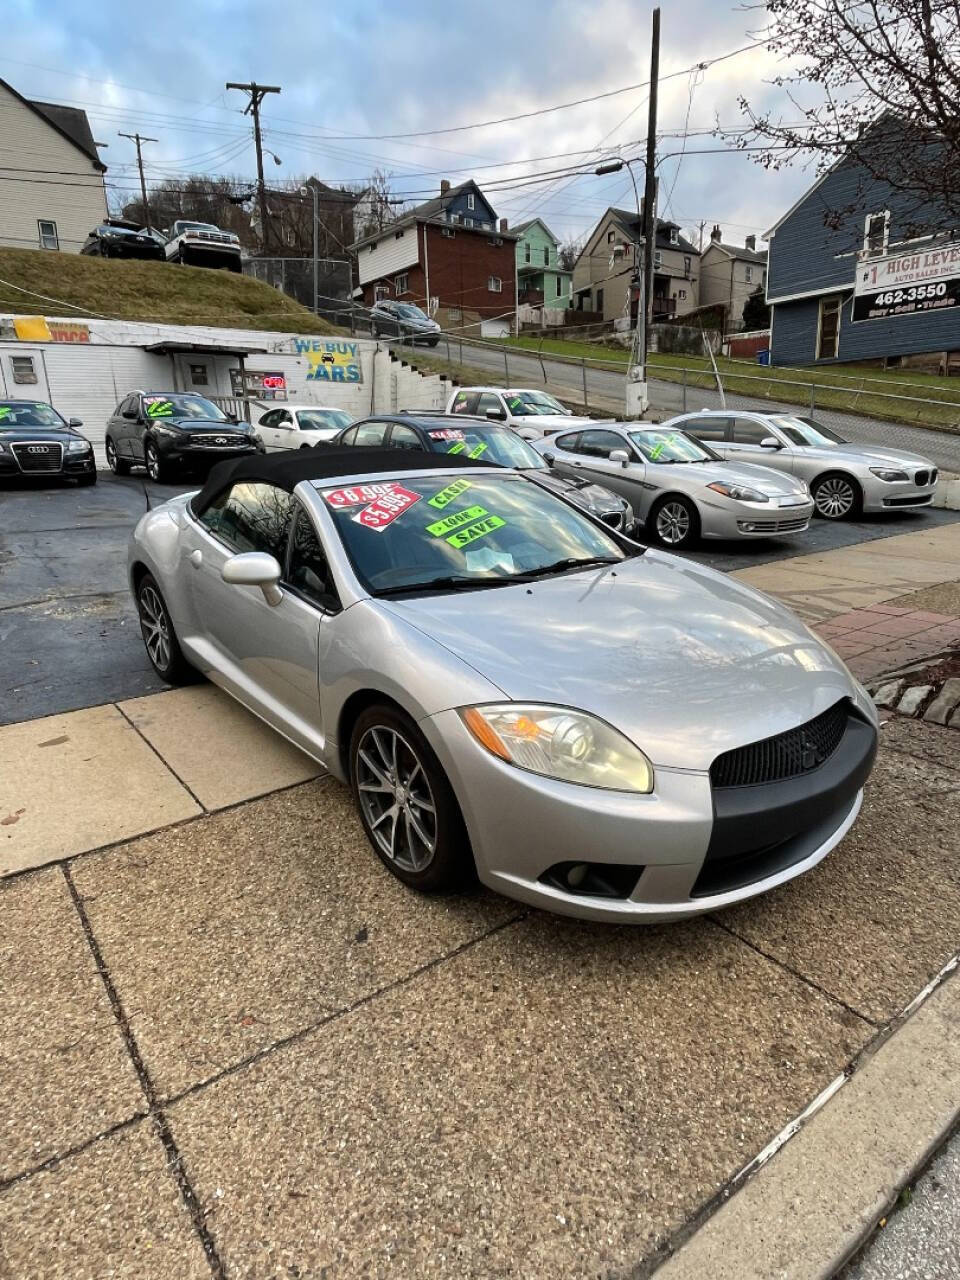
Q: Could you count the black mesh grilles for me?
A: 1